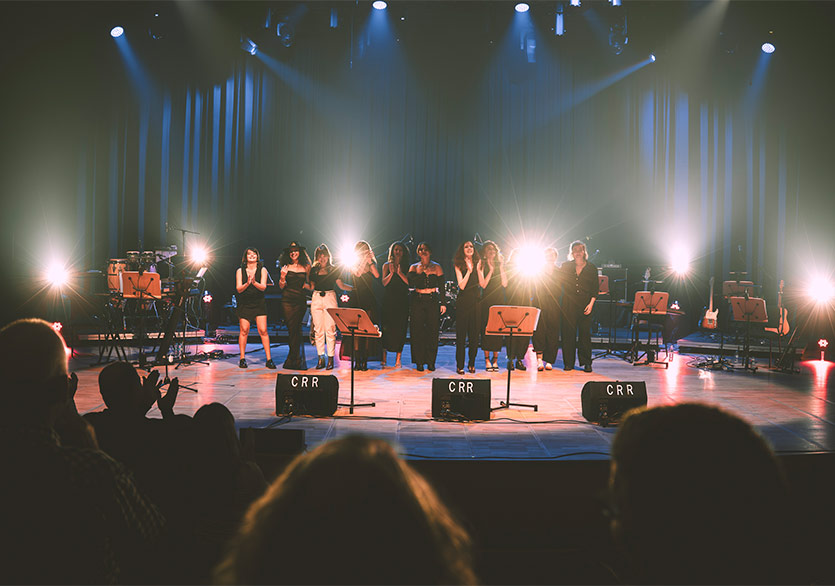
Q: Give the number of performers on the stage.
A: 11